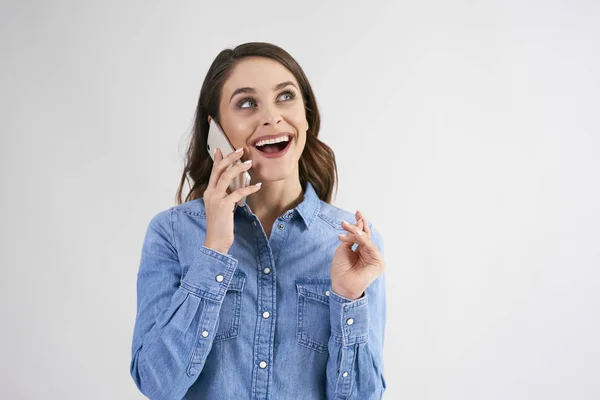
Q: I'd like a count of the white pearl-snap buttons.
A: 8